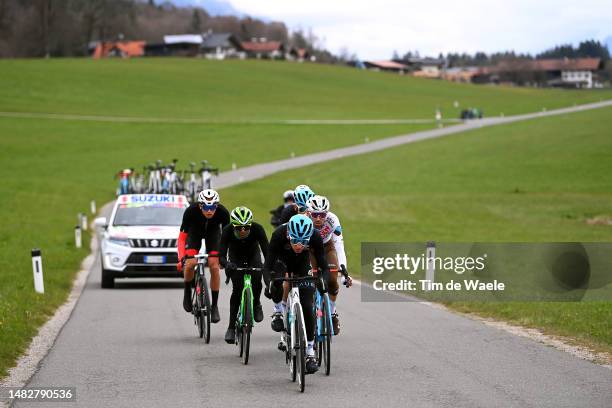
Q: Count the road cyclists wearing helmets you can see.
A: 5